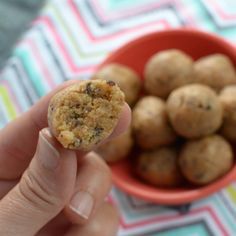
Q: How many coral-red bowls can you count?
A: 1